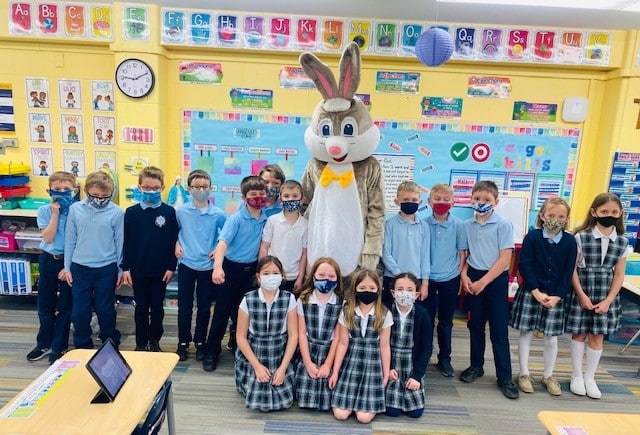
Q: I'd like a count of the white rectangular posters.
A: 9